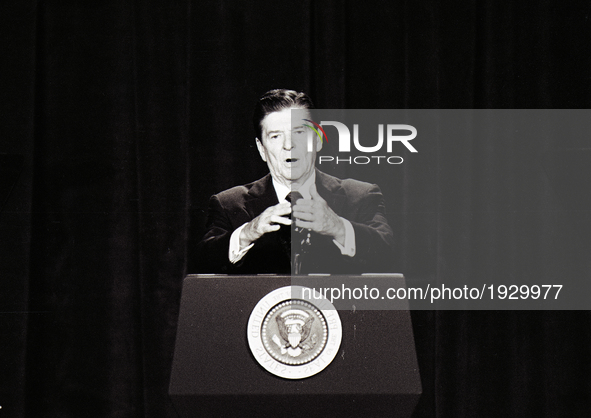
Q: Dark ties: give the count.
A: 1